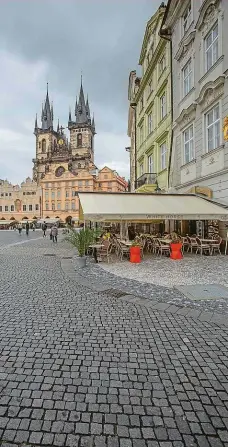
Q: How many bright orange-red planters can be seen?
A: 2